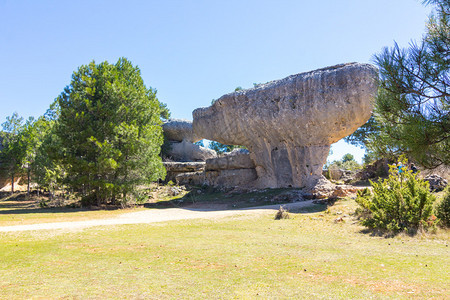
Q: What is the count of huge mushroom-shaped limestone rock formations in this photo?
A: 1